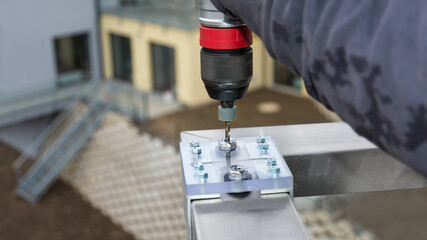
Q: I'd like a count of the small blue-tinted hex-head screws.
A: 8